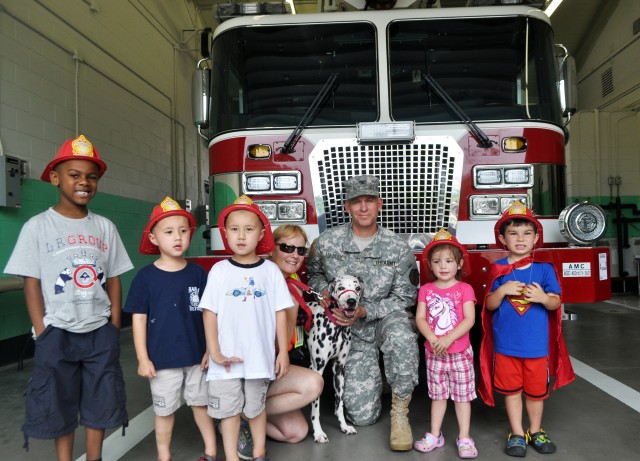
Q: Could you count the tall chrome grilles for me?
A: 1